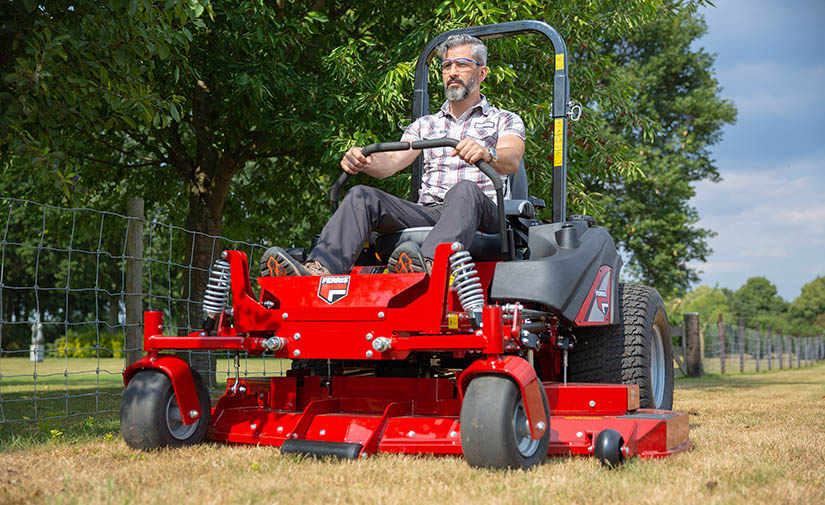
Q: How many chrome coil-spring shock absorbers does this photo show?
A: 2